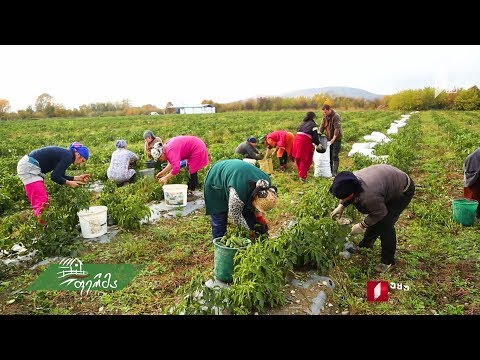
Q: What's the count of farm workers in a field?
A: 11